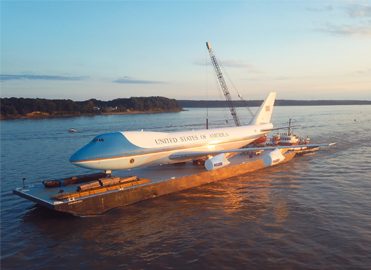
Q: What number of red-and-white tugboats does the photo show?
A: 1